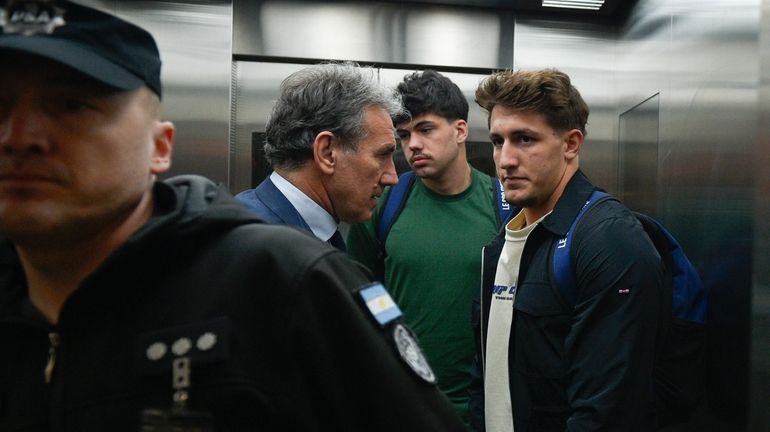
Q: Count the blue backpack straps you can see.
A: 3